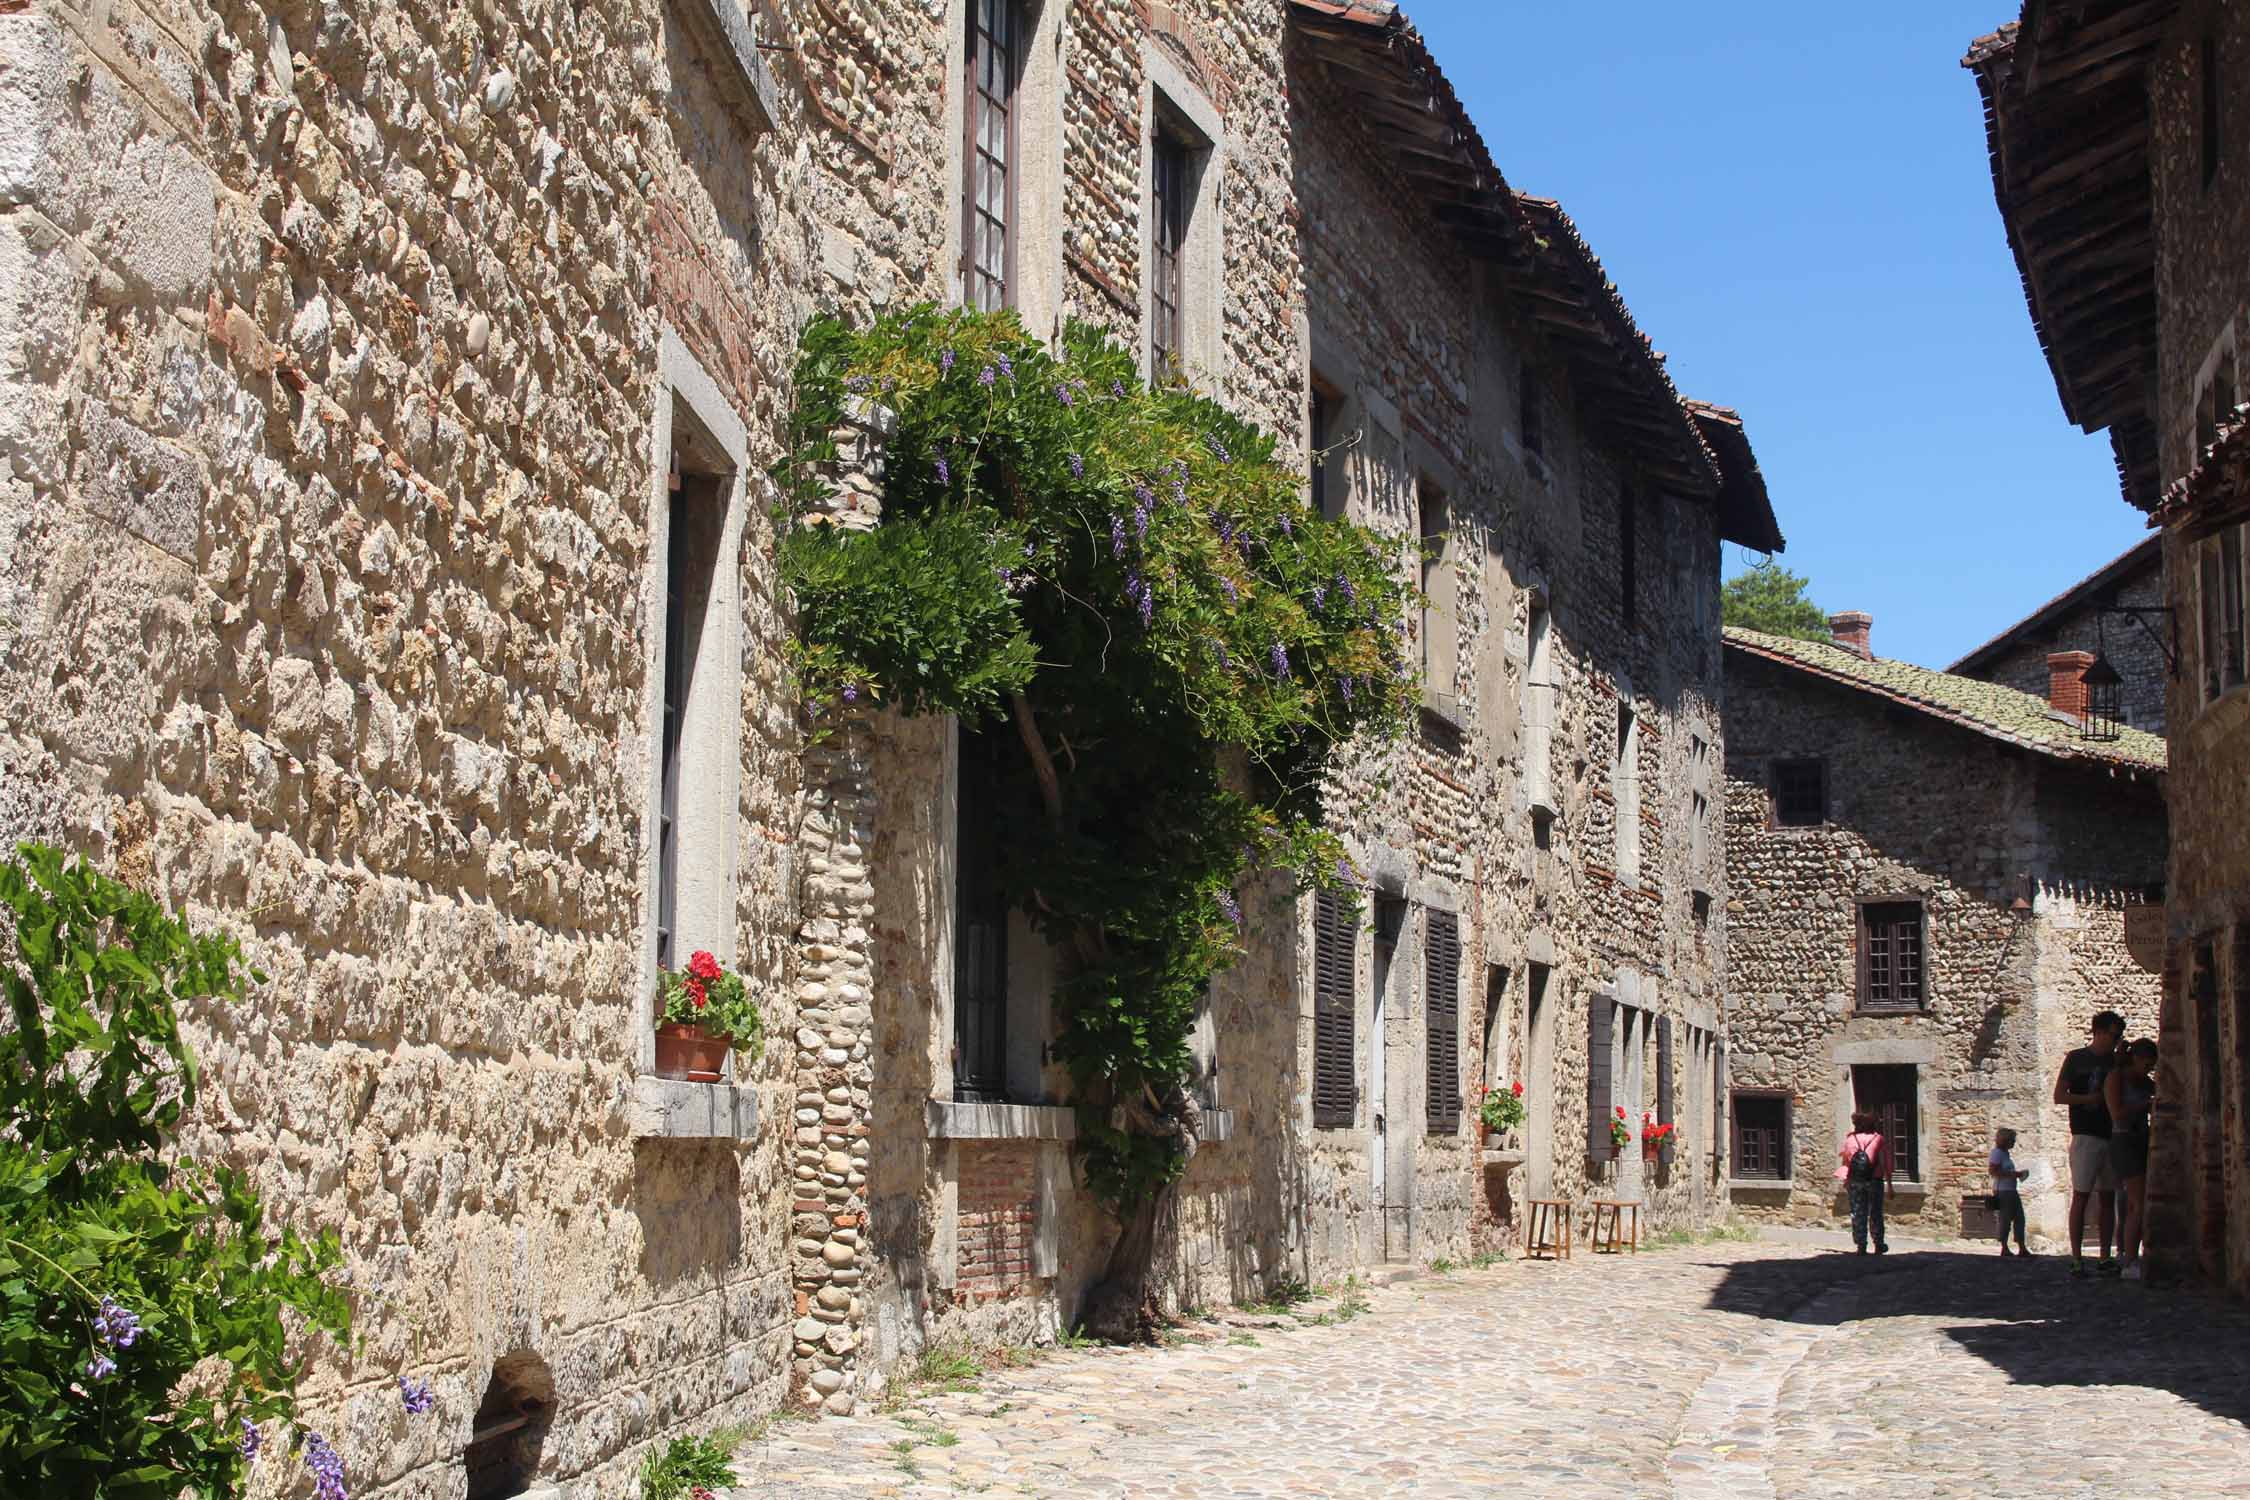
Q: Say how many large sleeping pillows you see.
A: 0